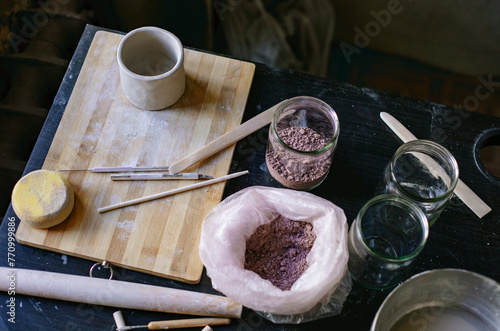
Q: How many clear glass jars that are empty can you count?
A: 2